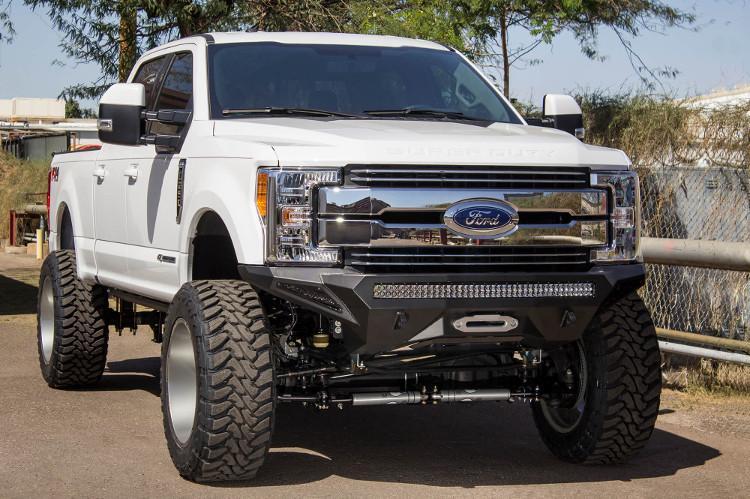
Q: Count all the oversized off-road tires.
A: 3